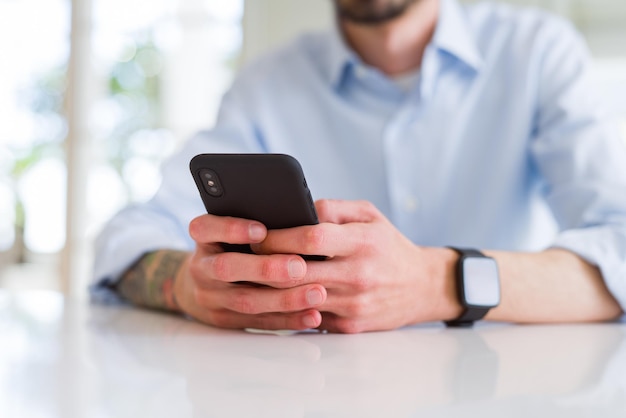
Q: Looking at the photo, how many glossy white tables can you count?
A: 1